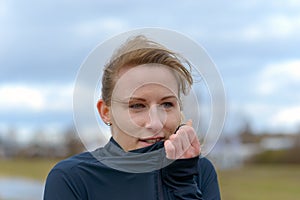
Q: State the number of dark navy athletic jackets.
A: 1